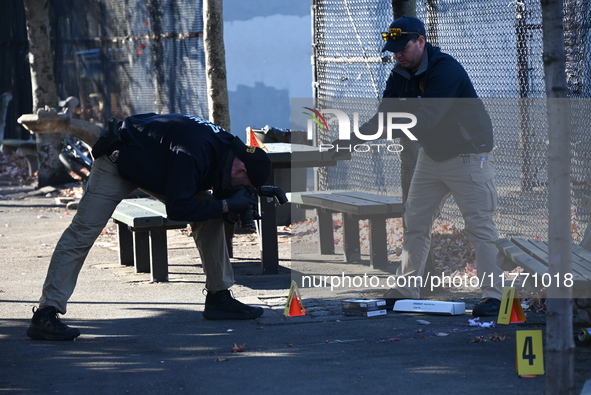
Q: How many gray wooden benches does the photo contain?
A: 3